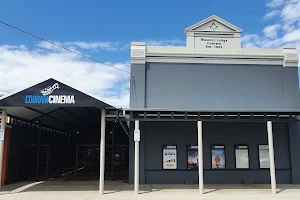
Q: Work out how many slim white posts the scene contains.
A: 5